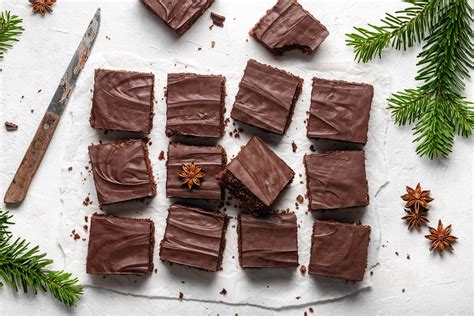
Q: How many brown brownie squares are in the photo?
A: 14